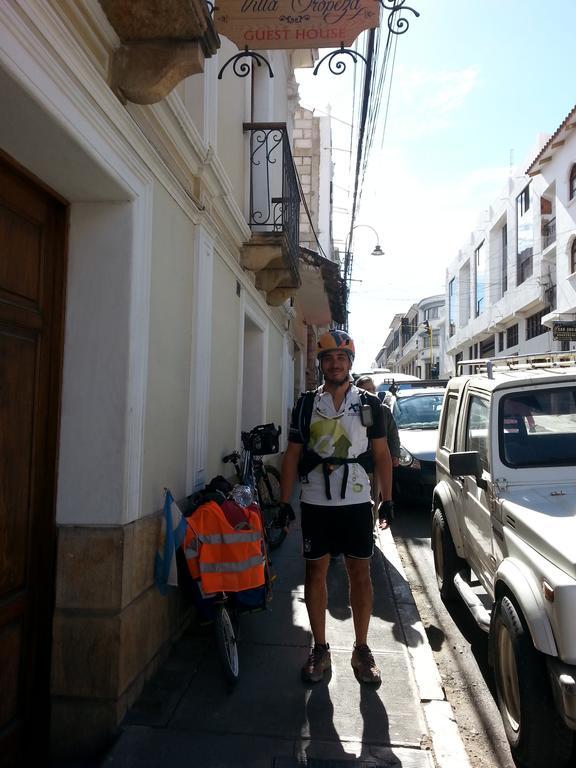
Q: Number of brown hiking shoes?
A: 2